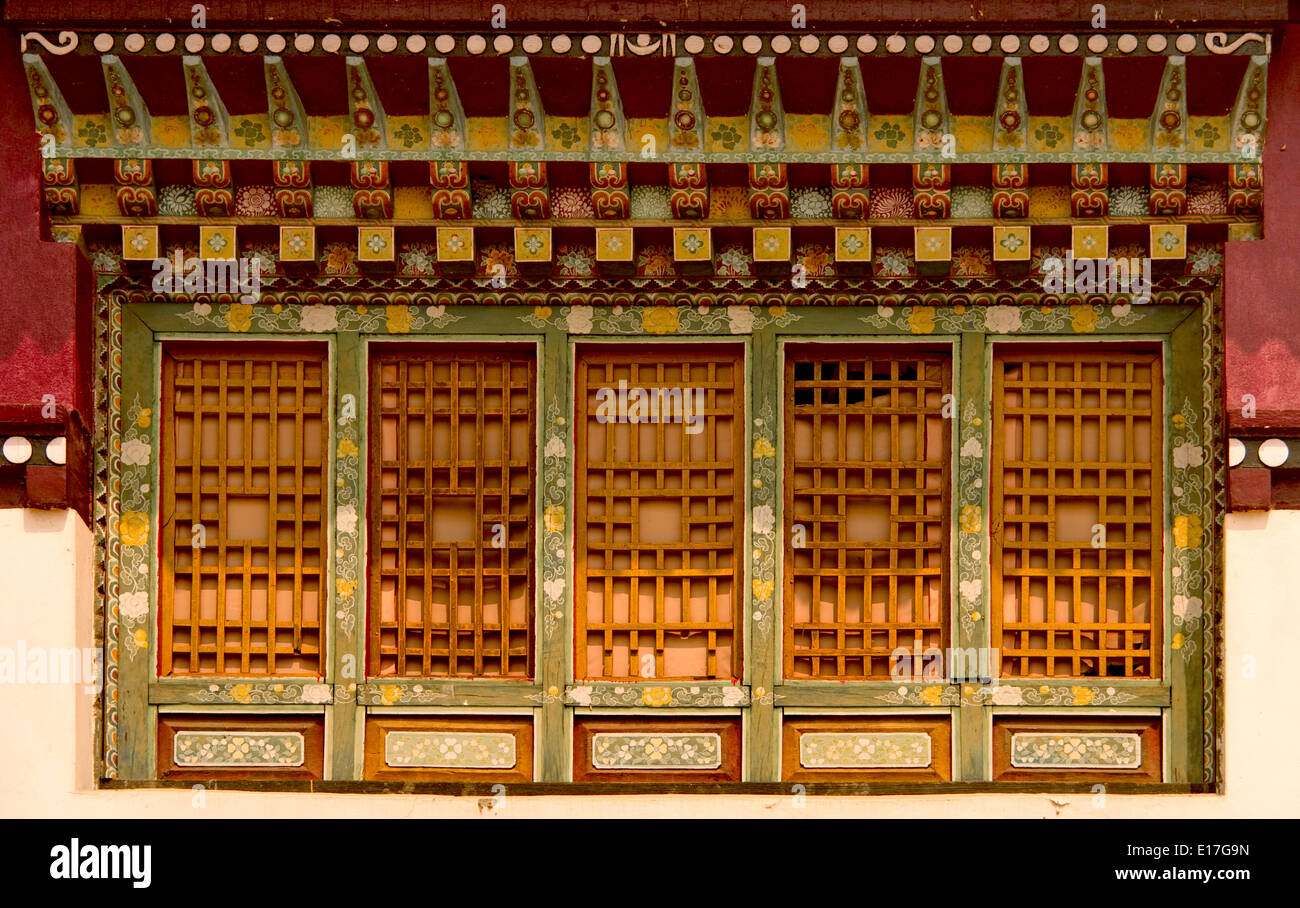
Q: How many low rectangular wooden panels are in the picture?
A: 5